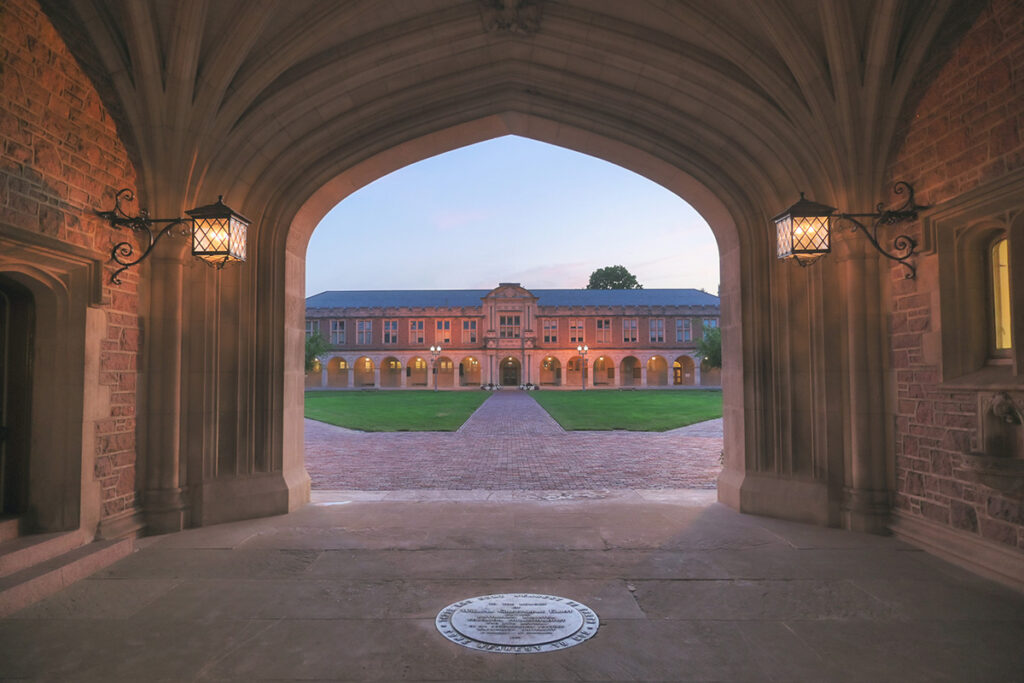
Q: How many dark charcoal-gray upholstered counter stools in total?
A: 0